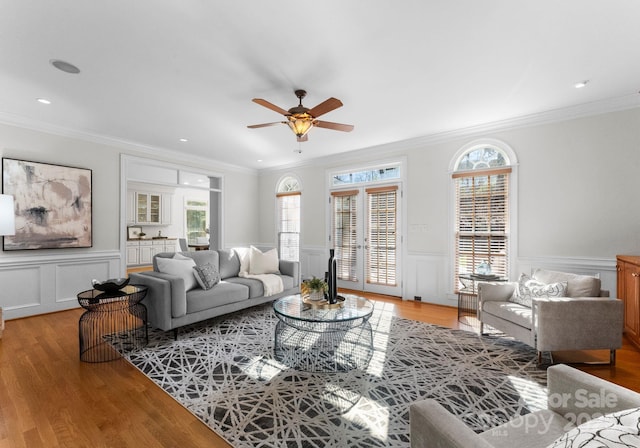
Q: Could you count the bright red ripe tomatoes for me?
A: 0